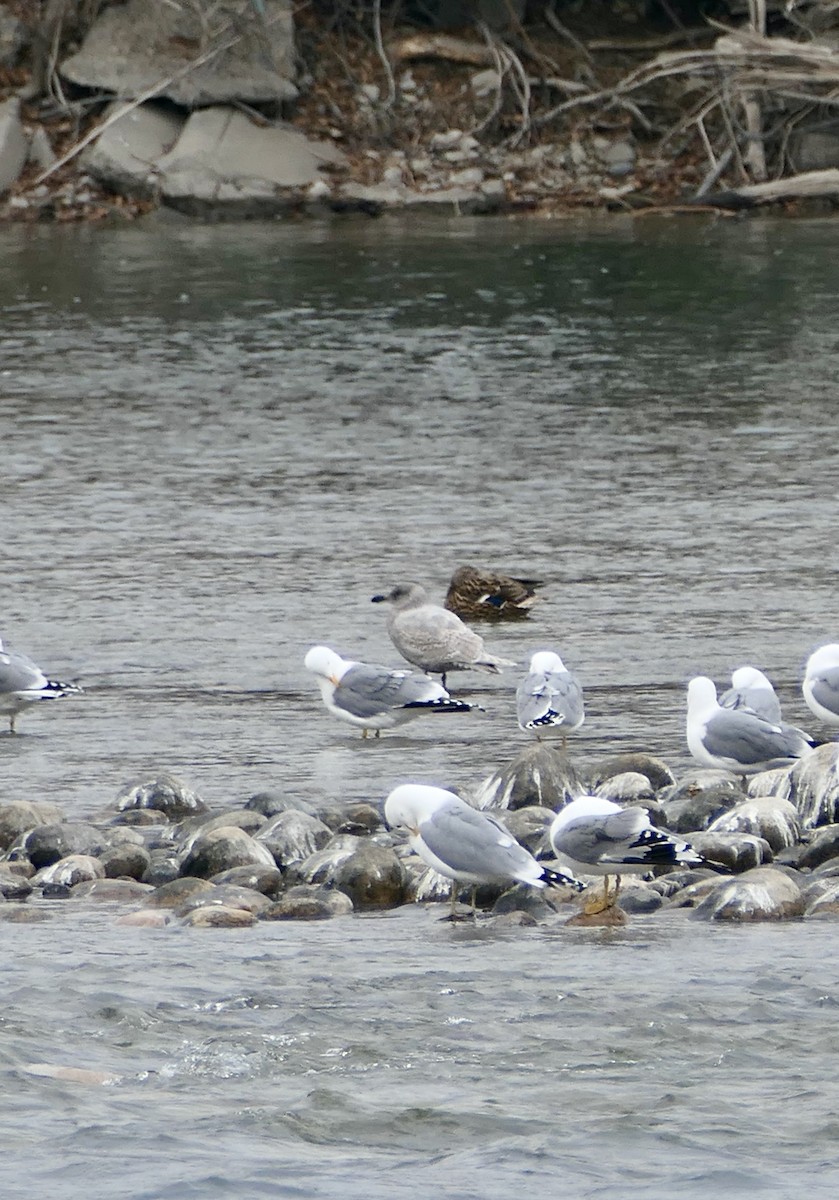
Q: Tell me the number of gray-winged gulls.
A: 8